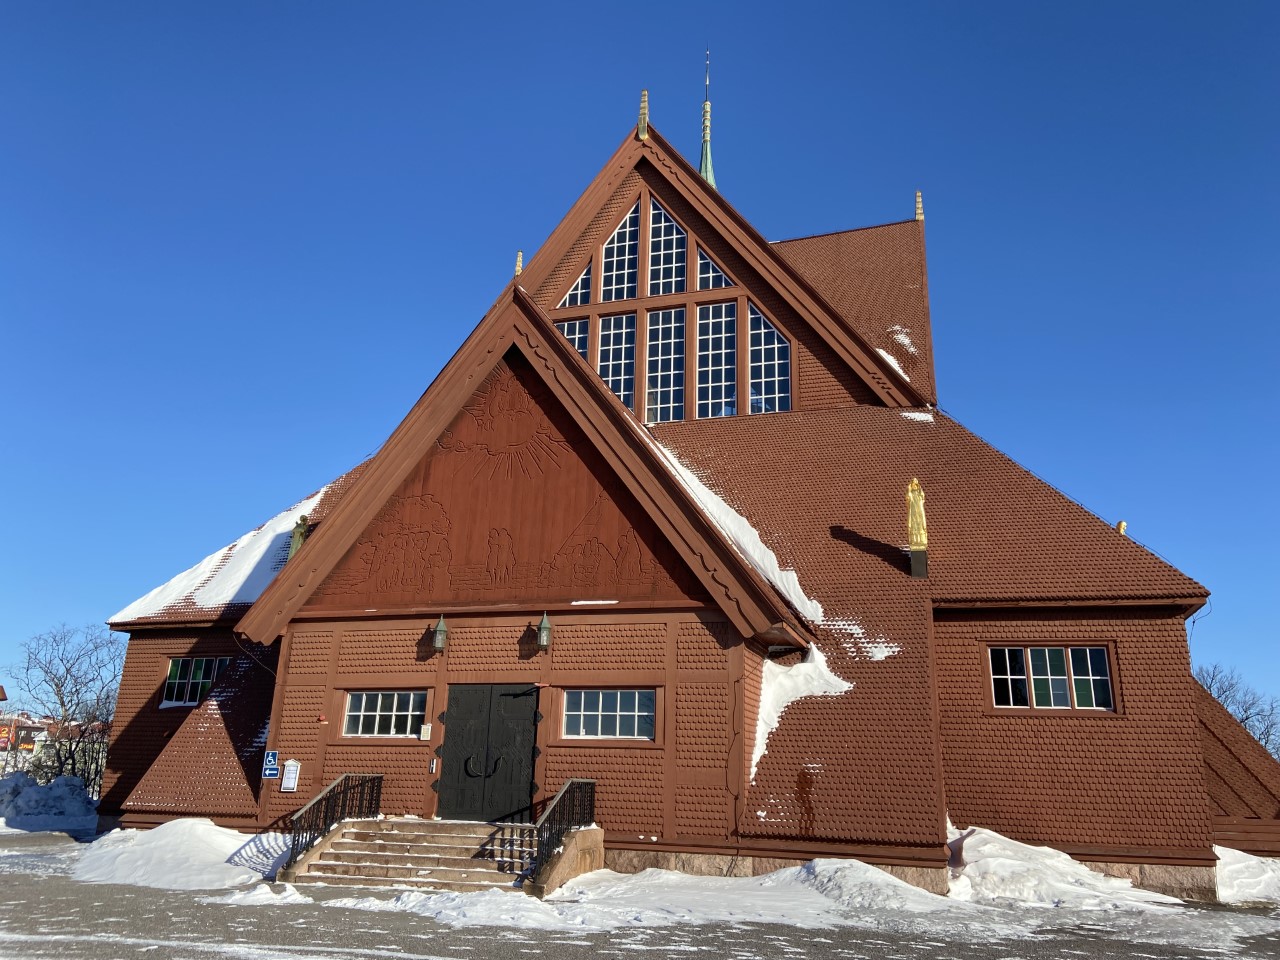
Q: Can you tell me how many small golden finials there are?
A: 3